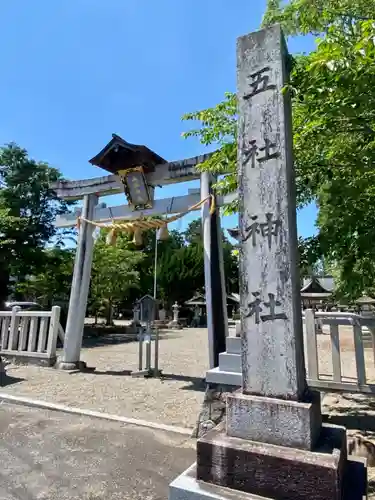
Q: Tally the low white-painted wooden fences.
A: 2